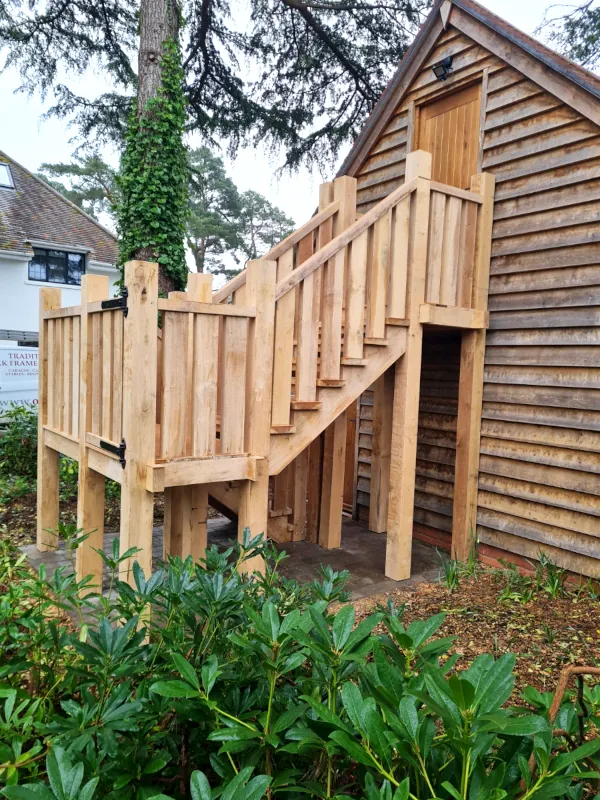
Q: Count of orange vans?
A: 0